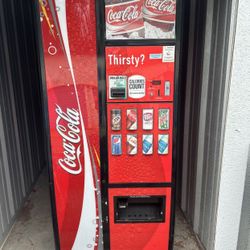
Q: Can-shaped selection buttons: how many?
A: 8